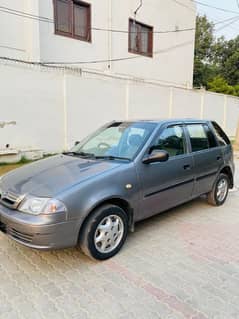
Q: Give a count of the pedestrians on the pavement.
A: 0